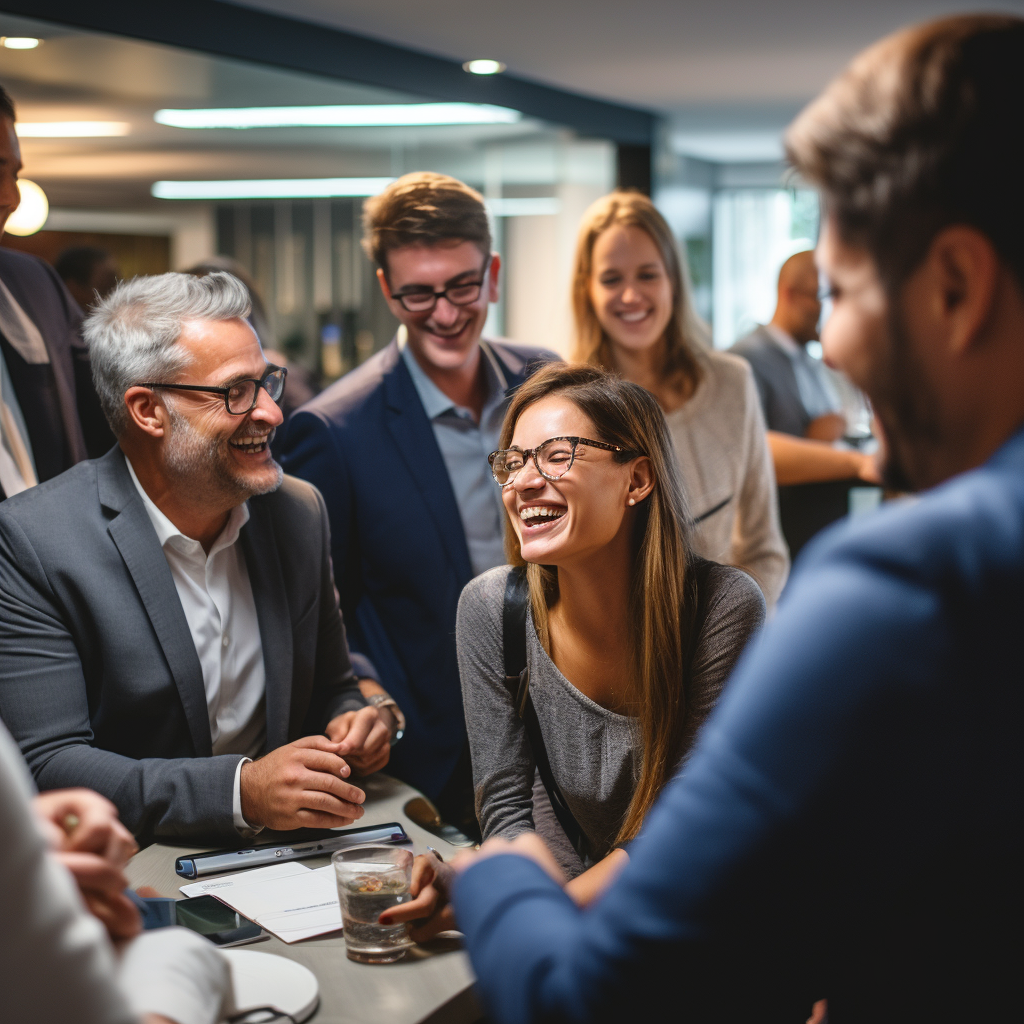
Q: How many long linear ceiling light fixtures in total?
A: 3